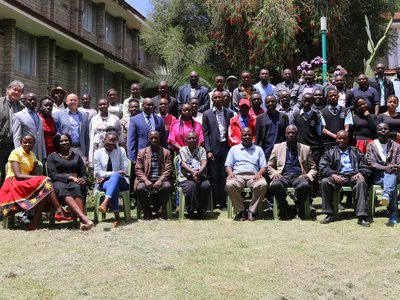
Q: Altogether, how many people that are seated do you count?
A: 9